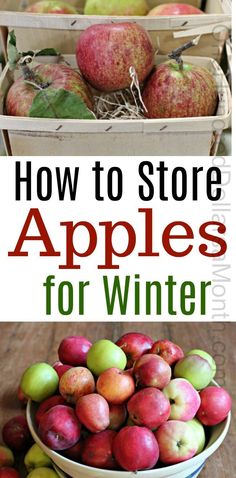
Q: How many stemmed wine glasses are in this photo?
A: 0